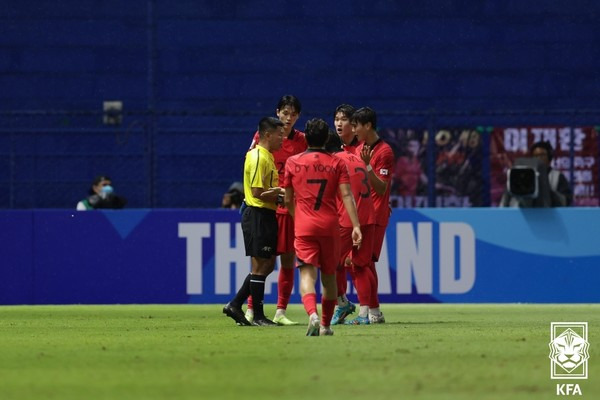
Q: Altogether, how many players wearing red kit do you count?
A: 5